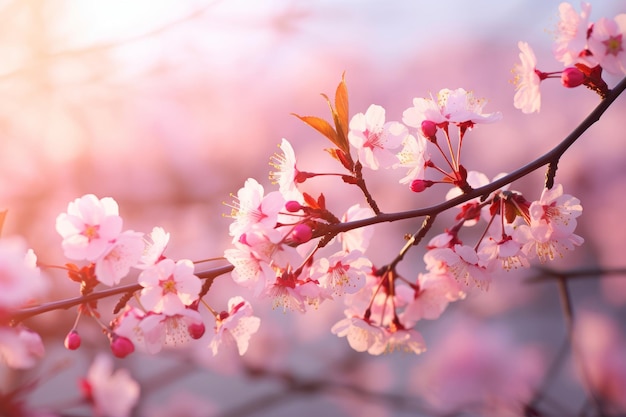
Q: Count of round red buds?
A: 8